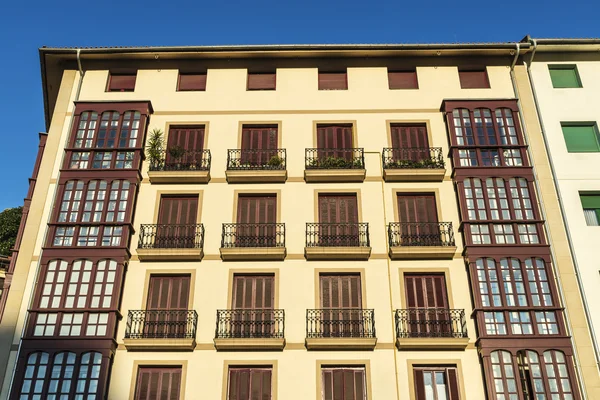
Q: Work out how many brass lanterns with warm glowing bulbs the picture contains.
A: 0